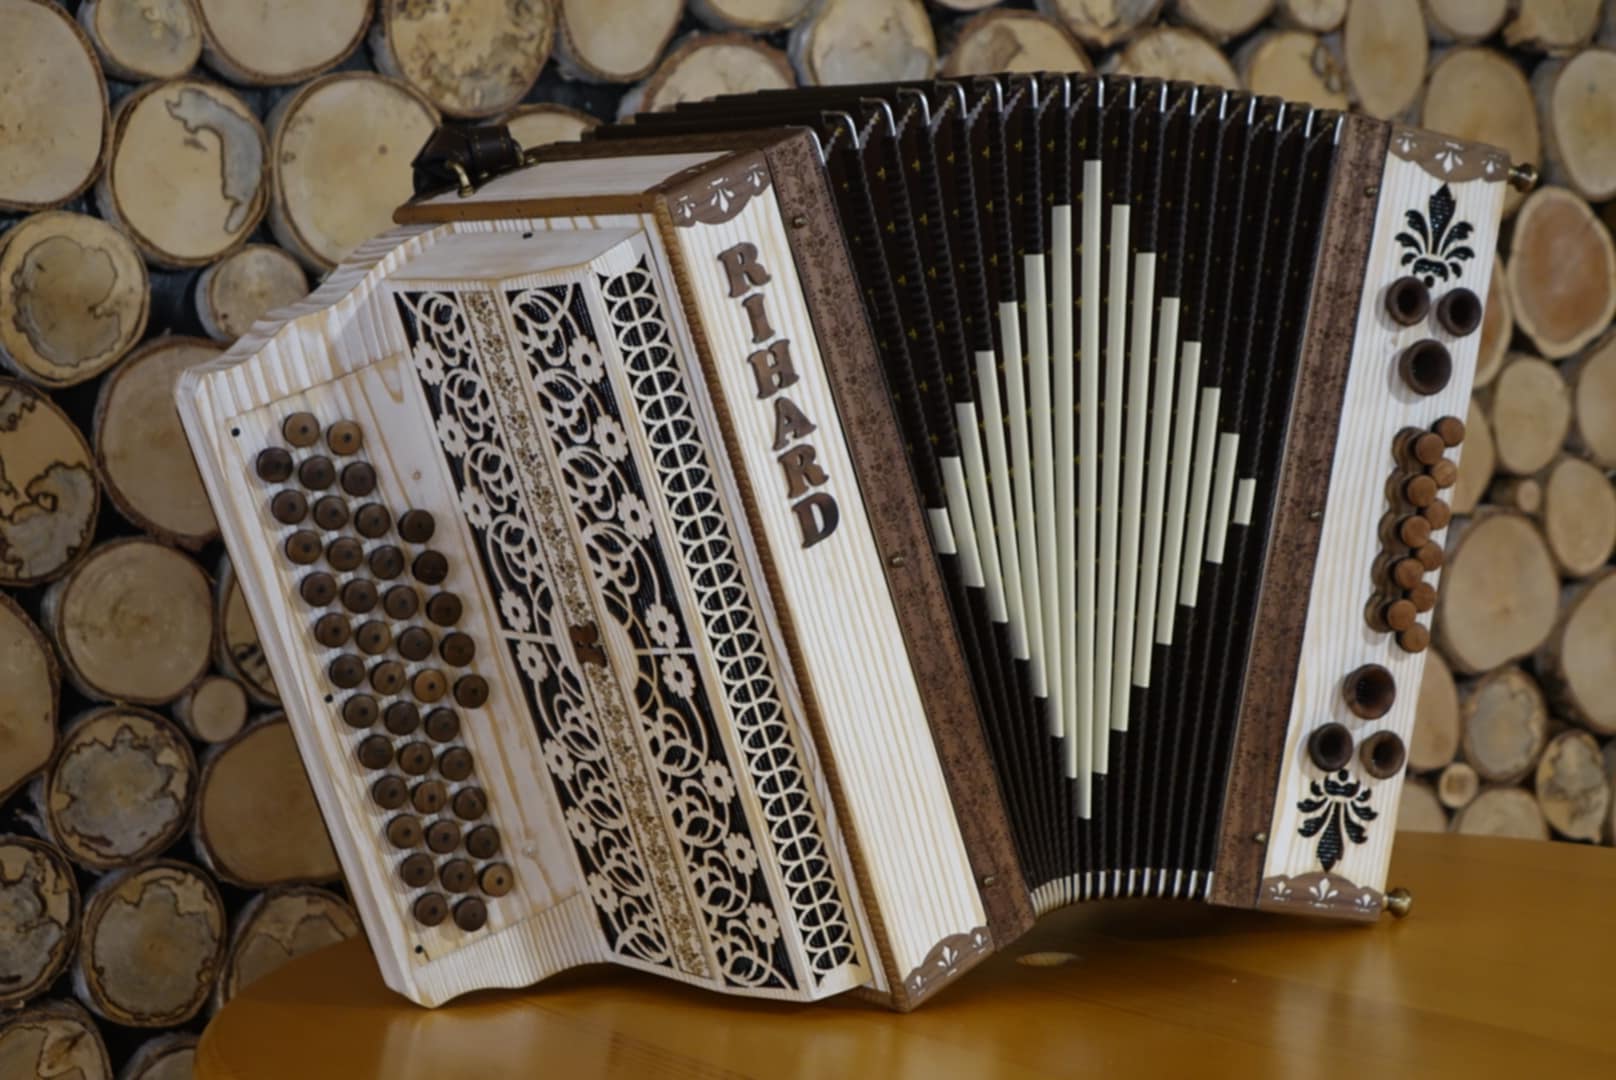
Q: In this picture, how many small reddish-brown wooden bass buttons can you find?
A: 11